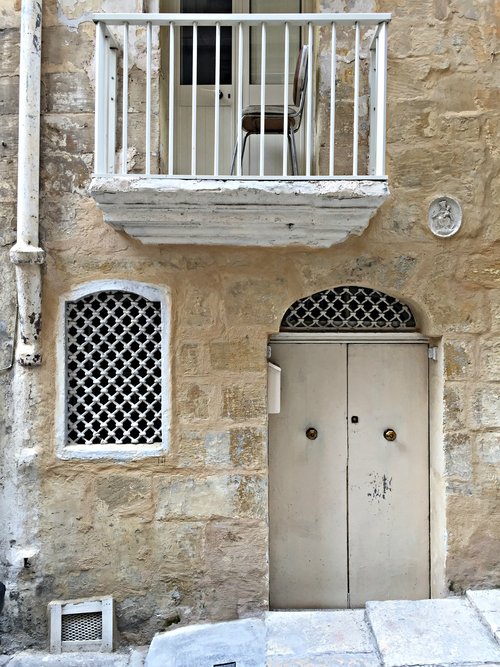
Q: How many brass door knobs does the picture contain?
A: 2